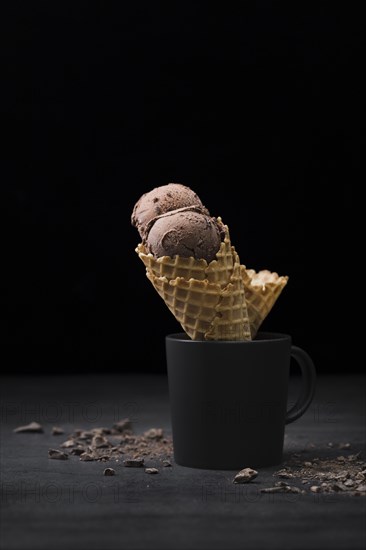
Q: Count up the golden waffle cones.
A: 3